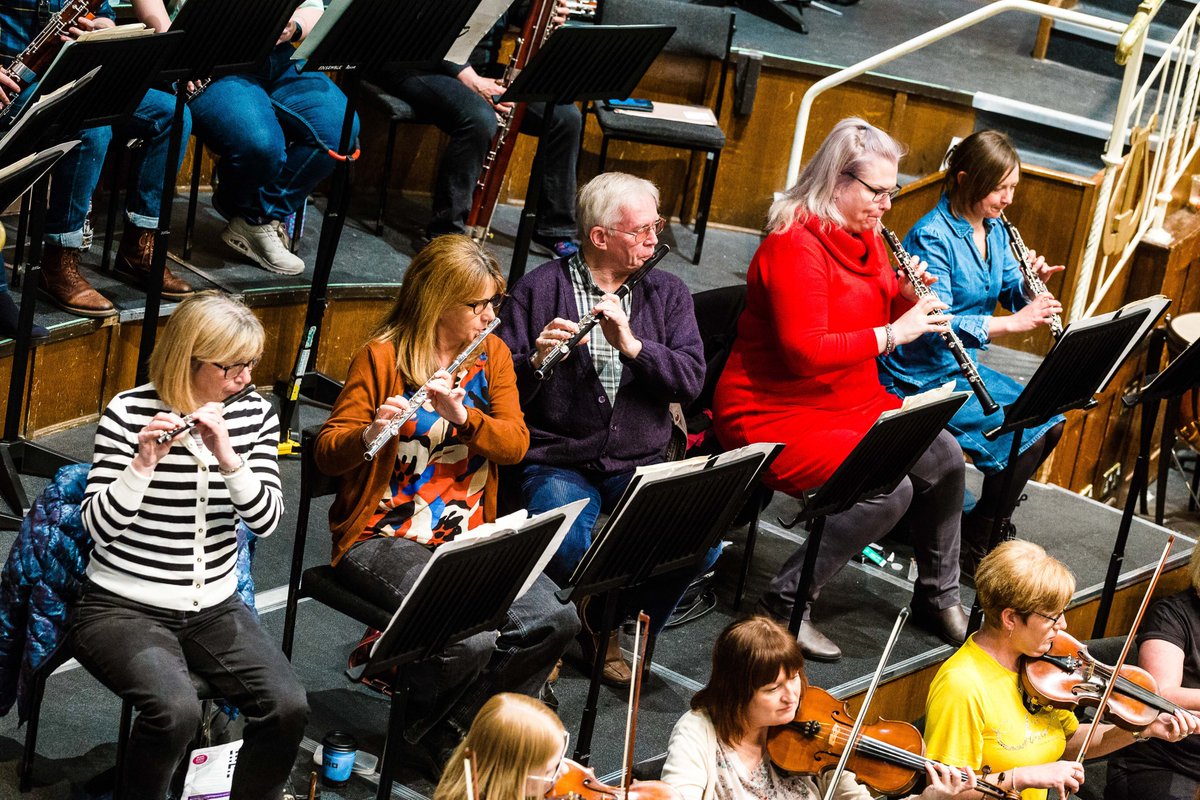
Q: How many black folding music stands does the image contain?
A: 11